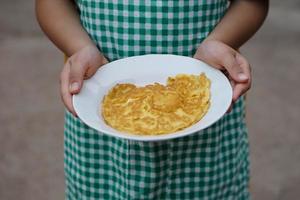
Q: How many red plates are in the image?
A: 0